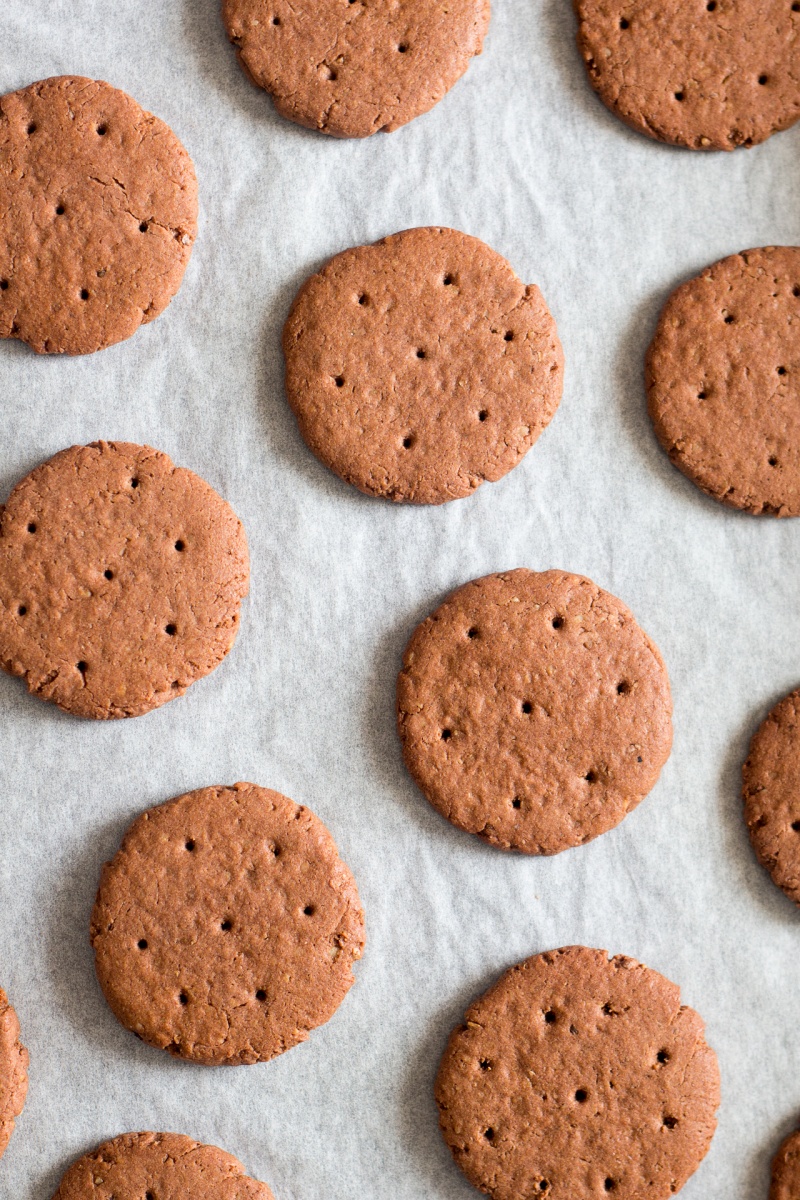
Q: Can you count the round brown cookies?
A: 13